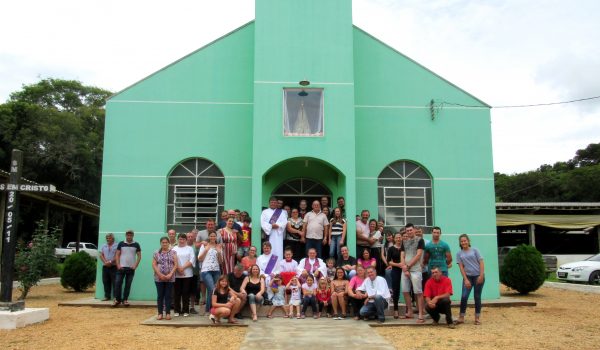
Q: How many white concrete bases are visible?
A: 1